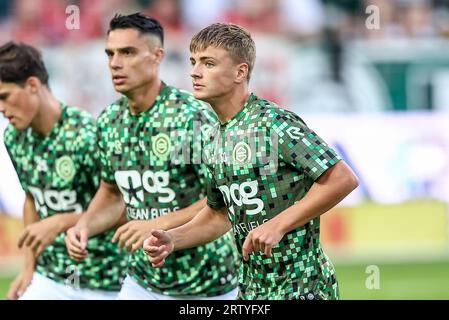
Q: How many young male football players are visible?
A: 3